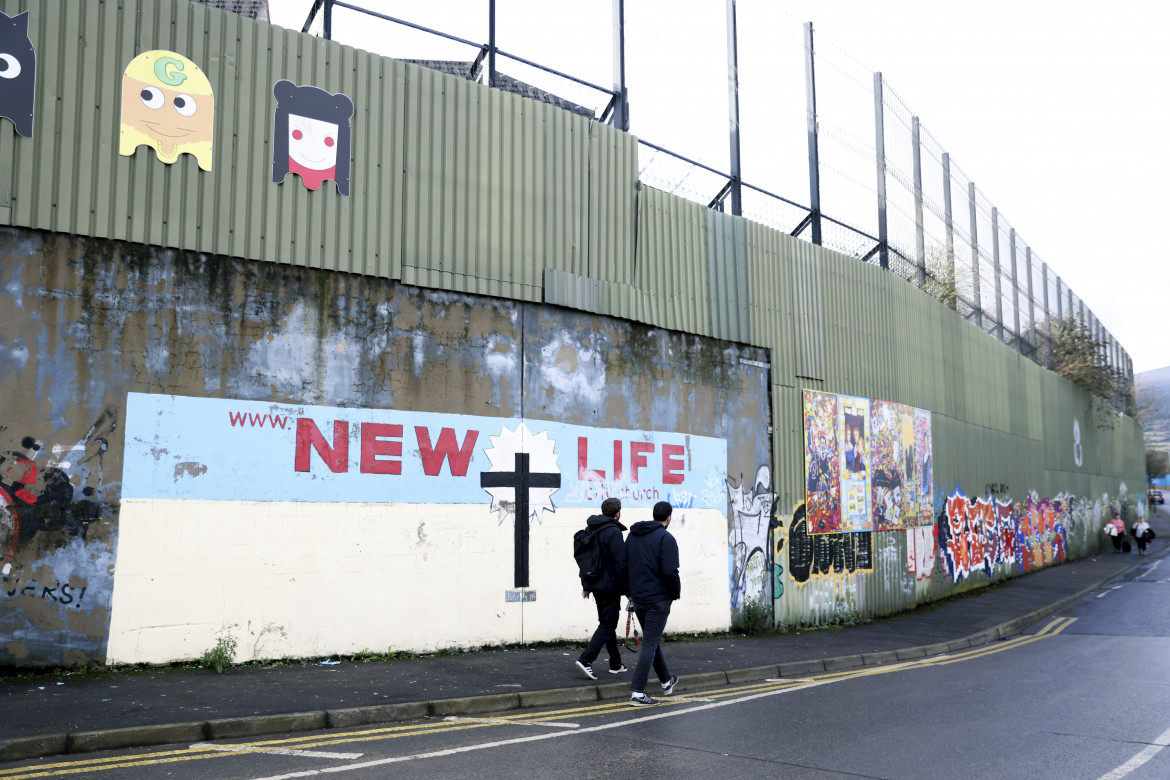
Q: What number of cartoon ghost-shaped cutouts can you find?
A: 3